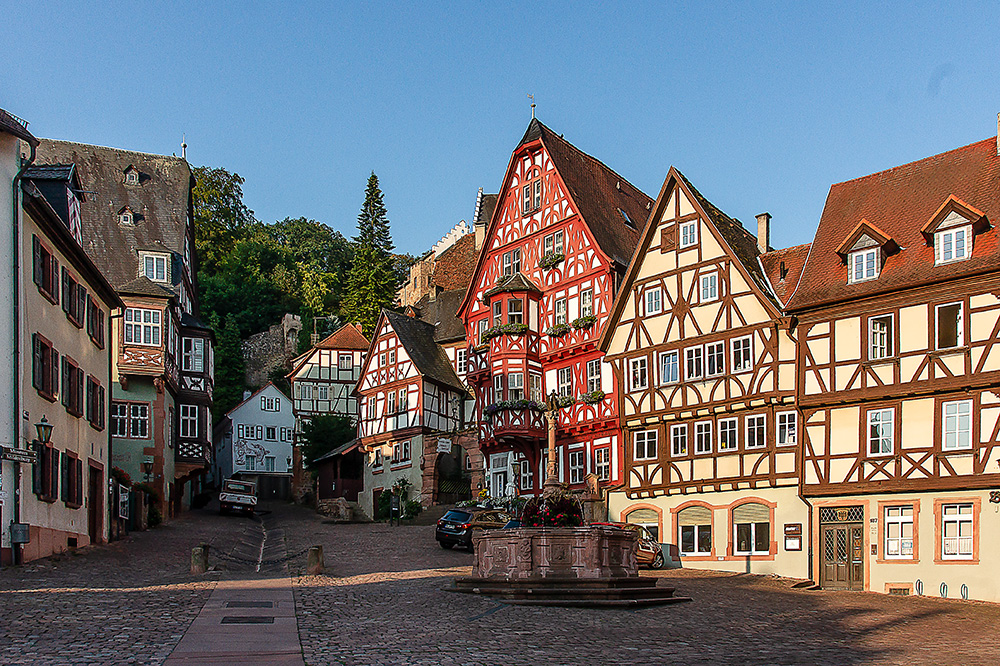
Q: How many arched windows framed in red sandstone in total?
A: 3